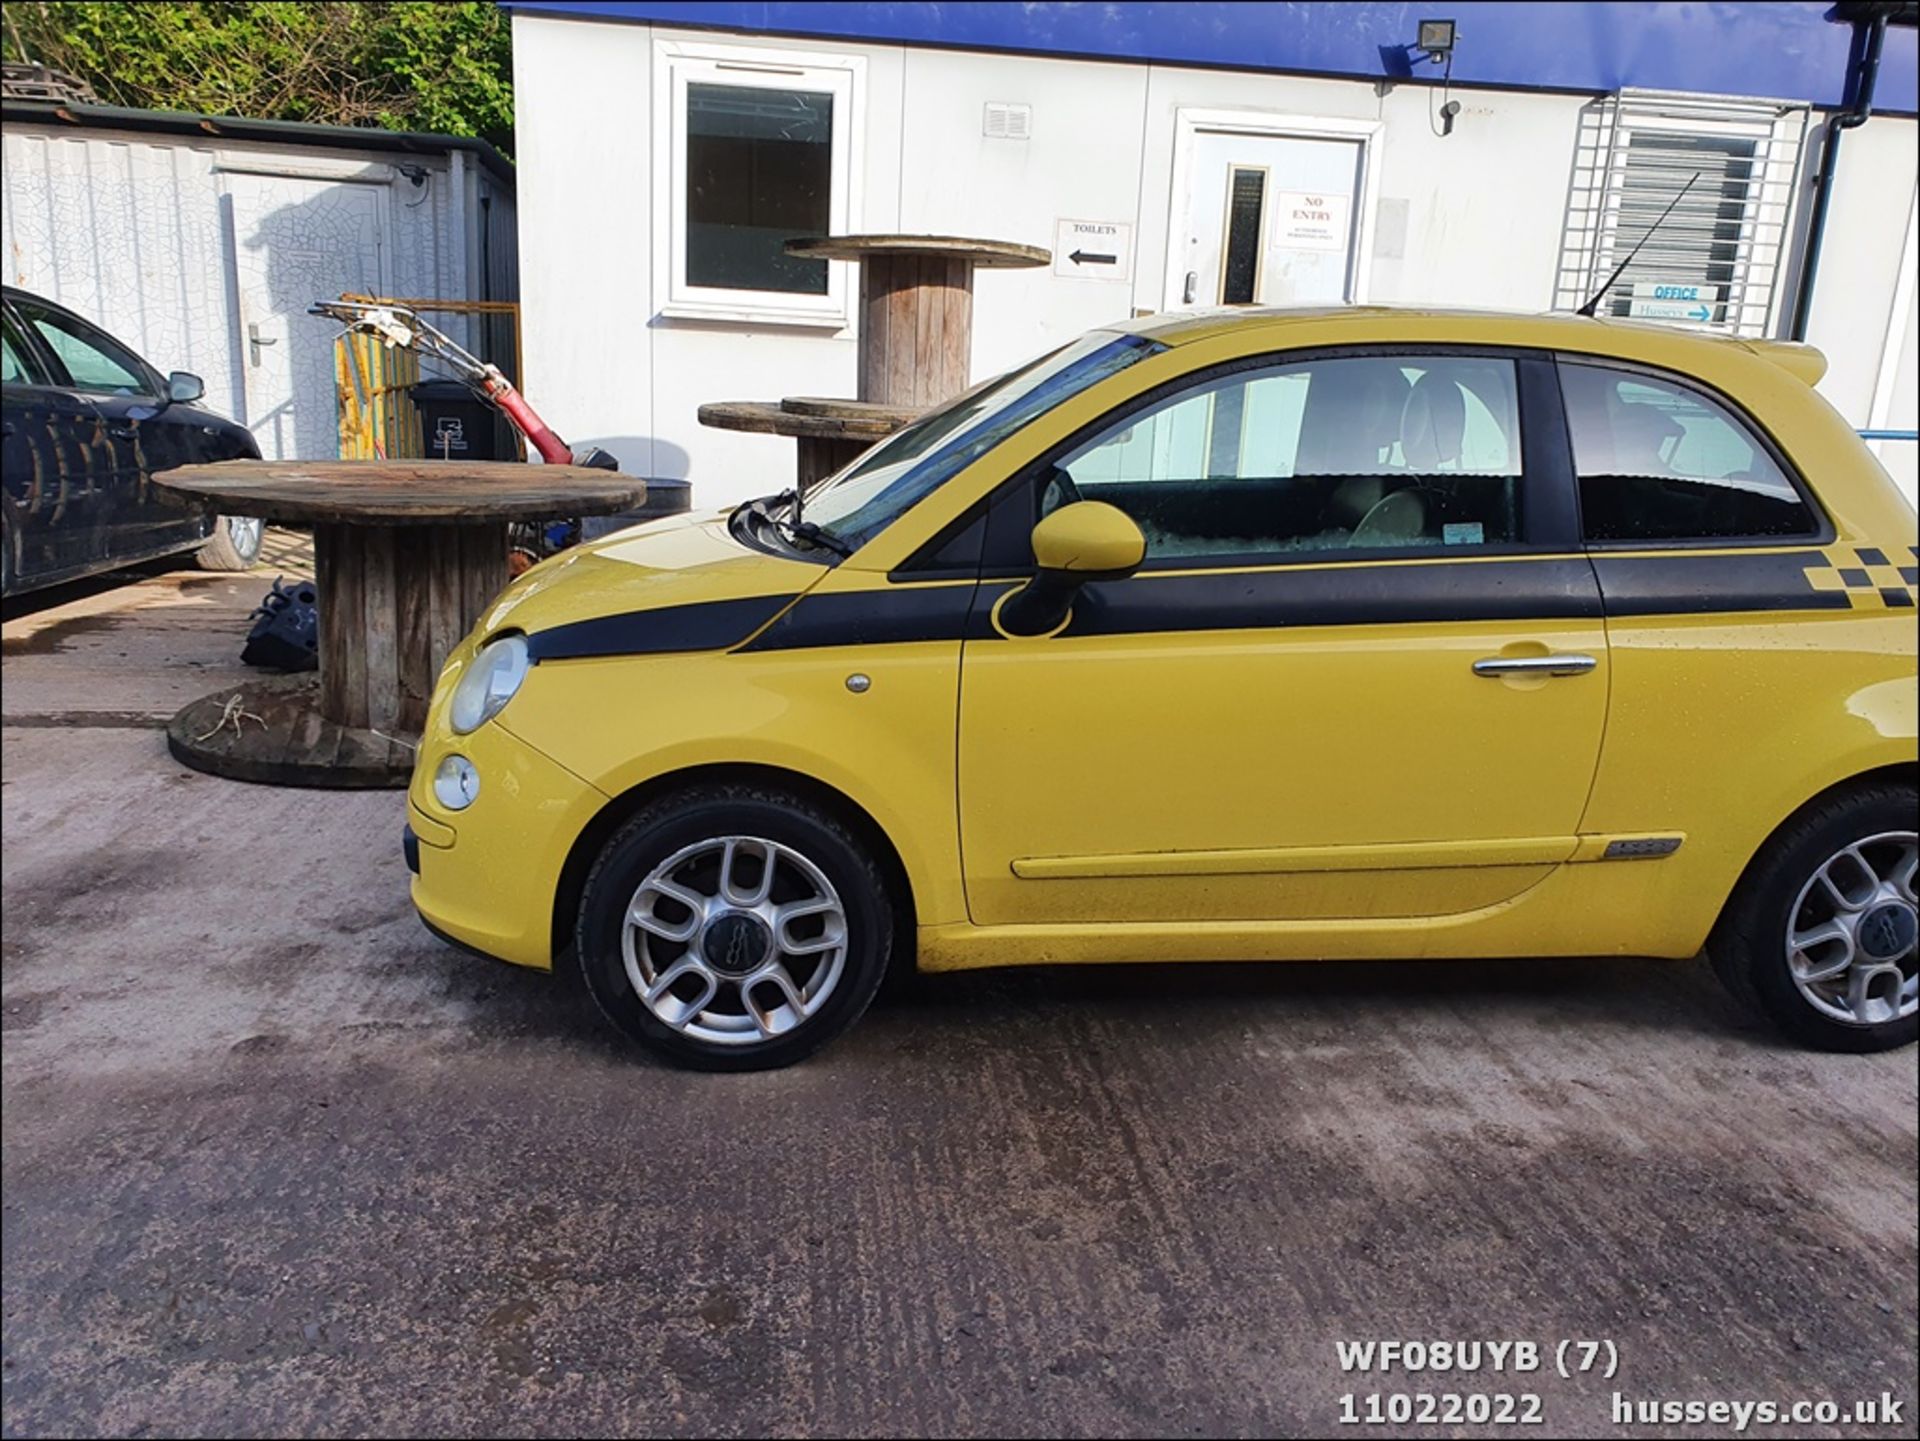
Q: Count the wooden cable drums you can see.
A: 3